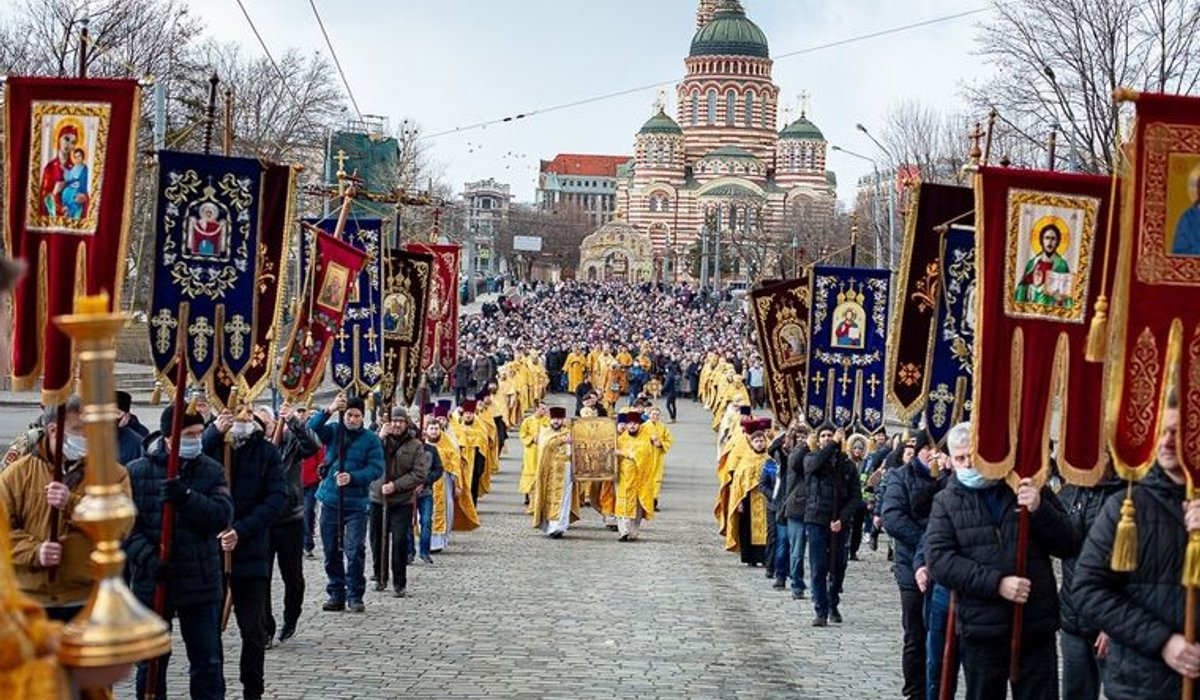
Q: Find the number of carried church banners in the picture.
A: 13